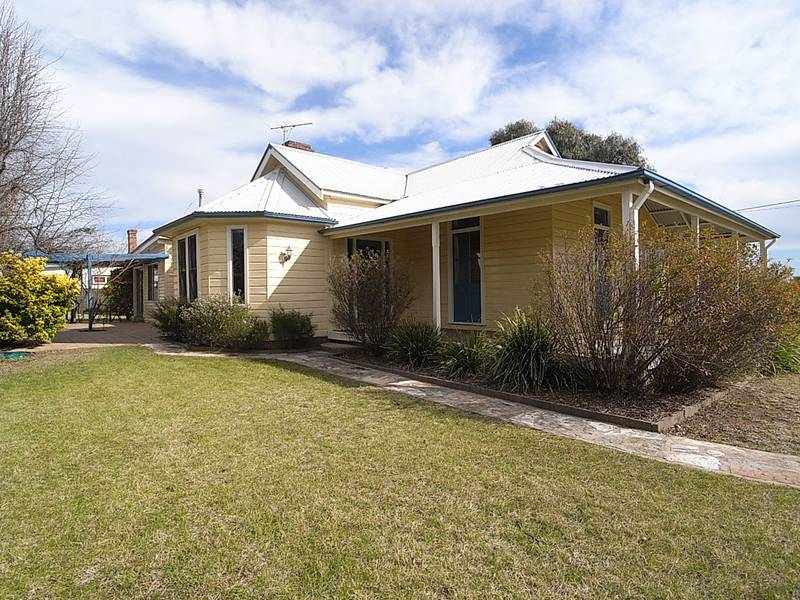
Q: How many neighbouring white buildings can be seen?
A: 1